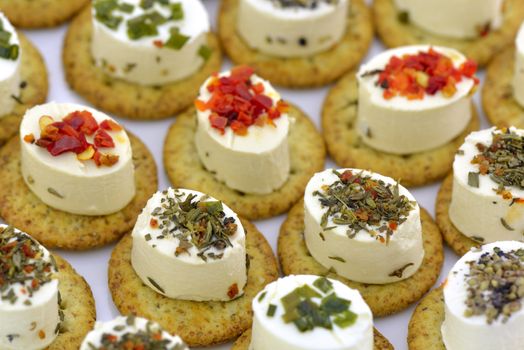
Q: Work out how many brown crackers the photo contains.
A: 15